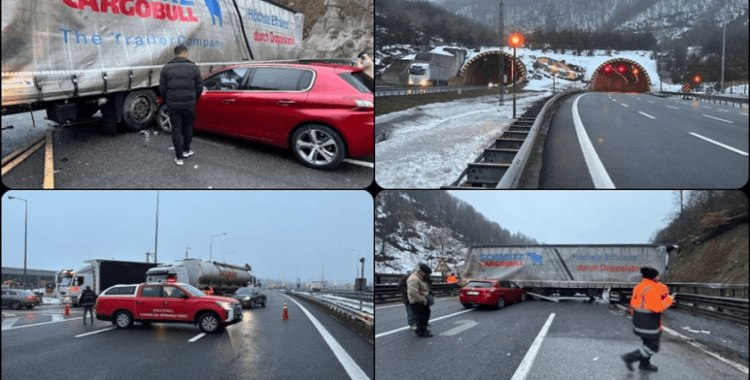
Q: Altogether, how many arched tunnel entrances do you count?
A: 2